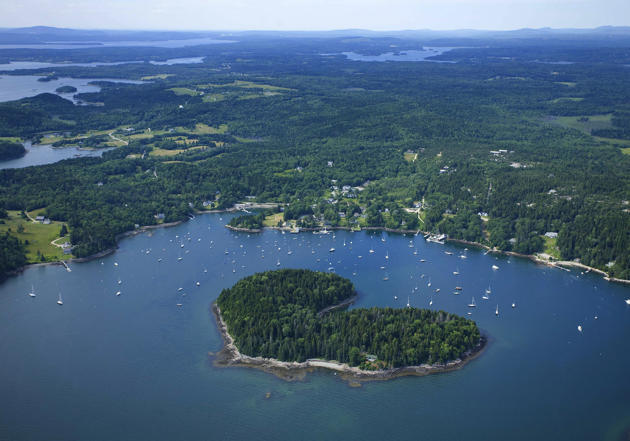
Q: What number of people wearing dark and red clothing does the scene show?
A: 0